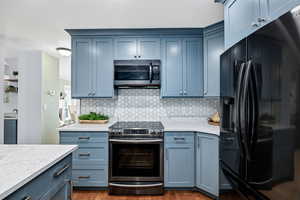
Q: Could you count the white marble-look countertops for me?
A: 3